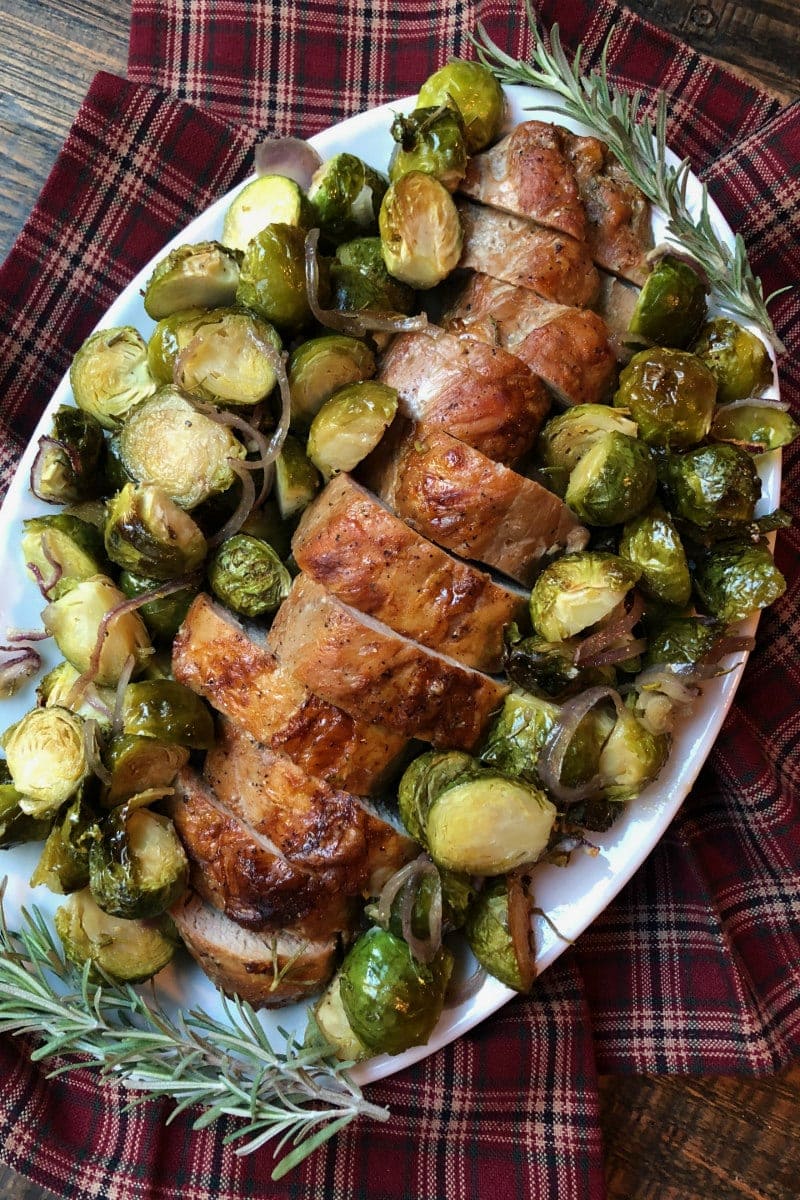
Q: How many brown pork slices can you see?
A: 11